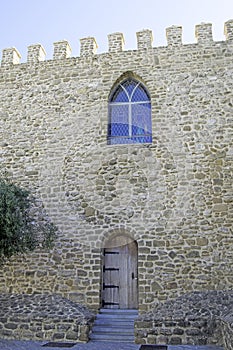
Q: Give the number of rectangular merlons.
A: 9